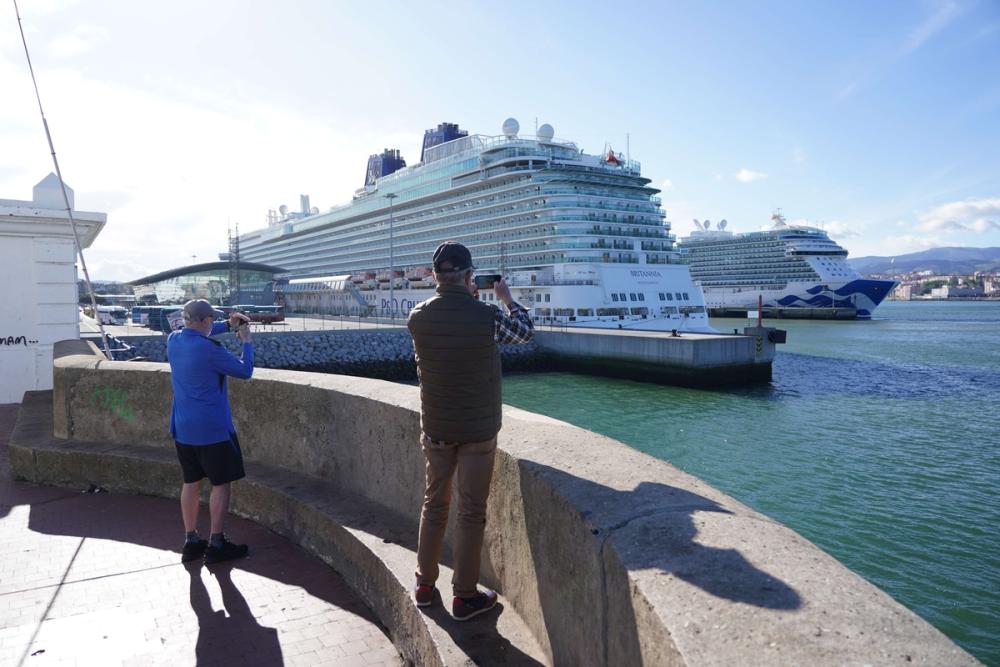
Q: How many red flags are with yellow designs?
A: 0